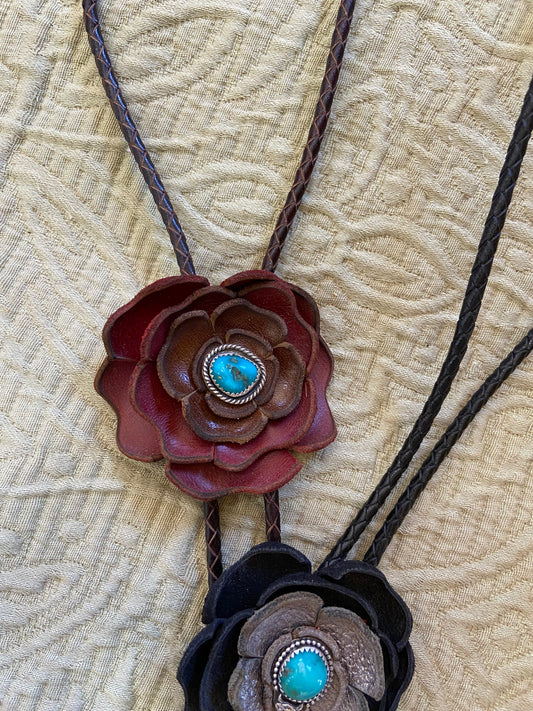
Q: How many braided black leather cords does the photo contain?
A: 2